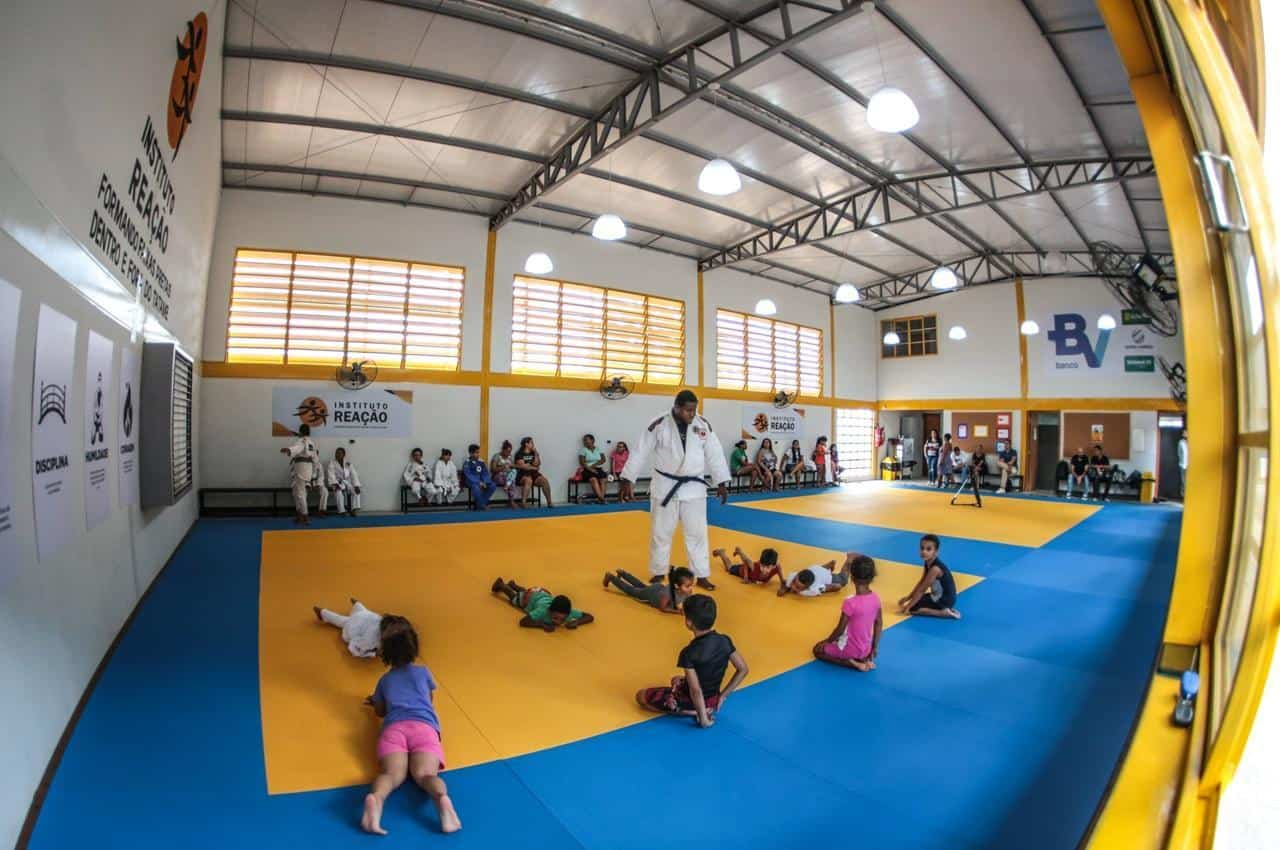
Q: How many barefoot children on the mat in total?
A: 9